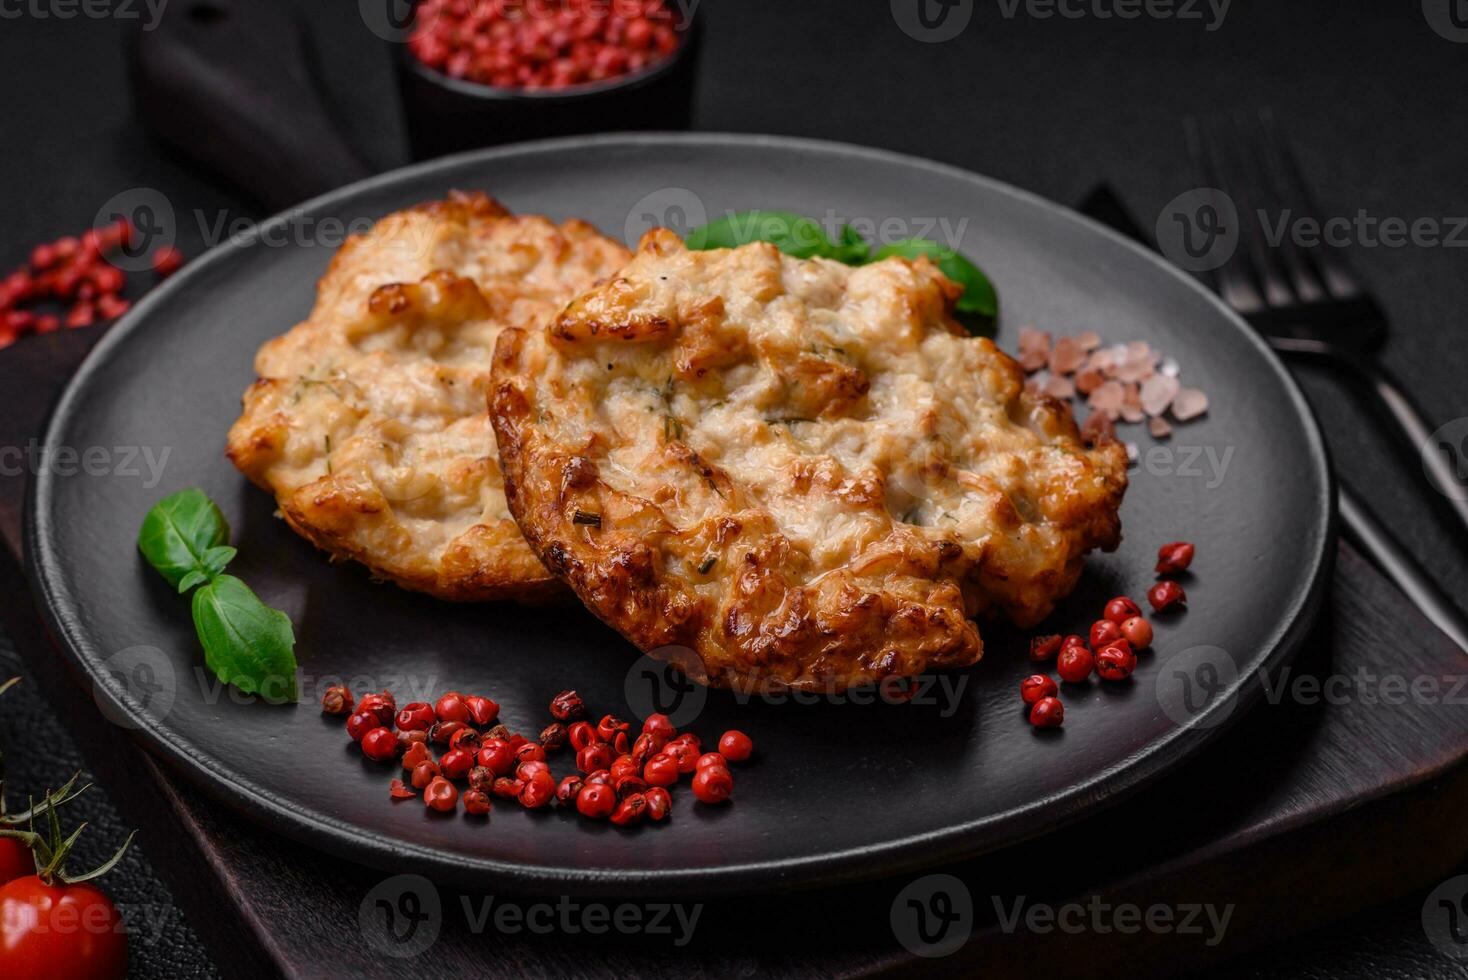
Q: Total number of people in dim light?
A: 0